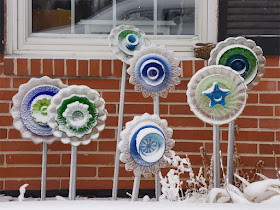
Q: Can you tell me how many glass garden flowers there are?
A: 7